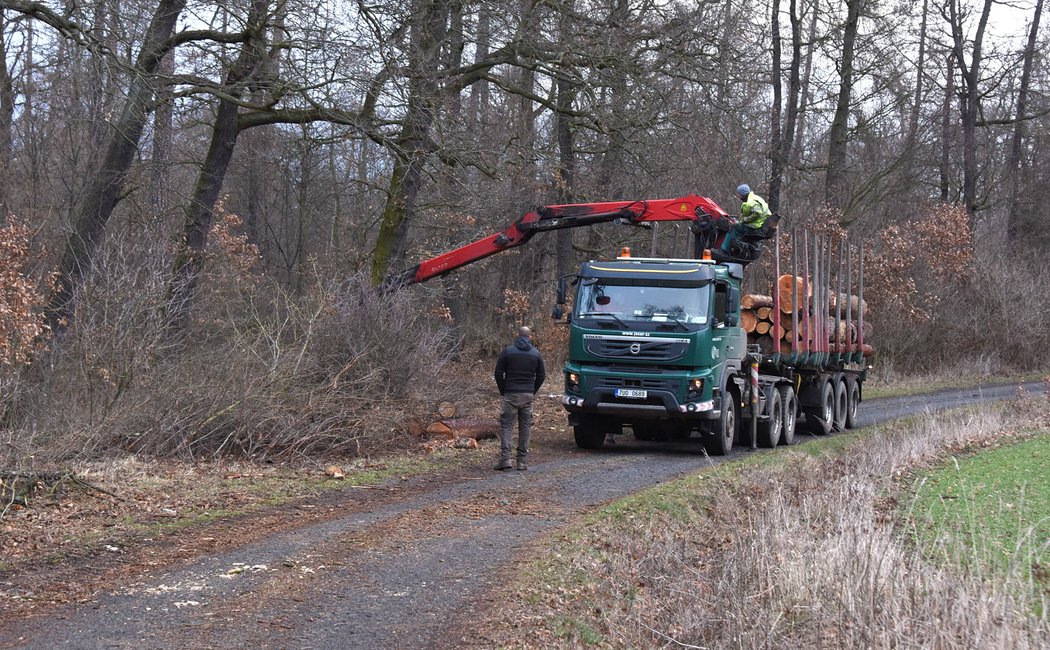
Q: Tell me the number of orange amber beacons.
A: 2